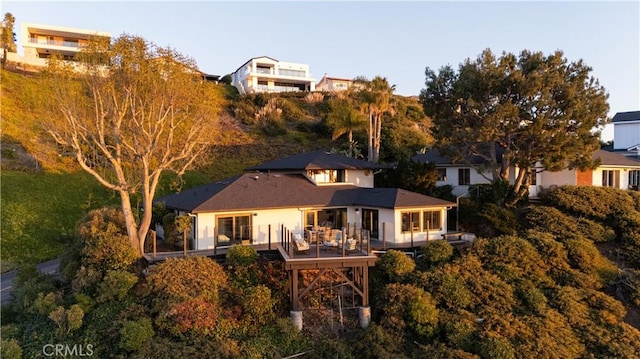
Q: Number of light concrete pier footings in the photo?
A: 2